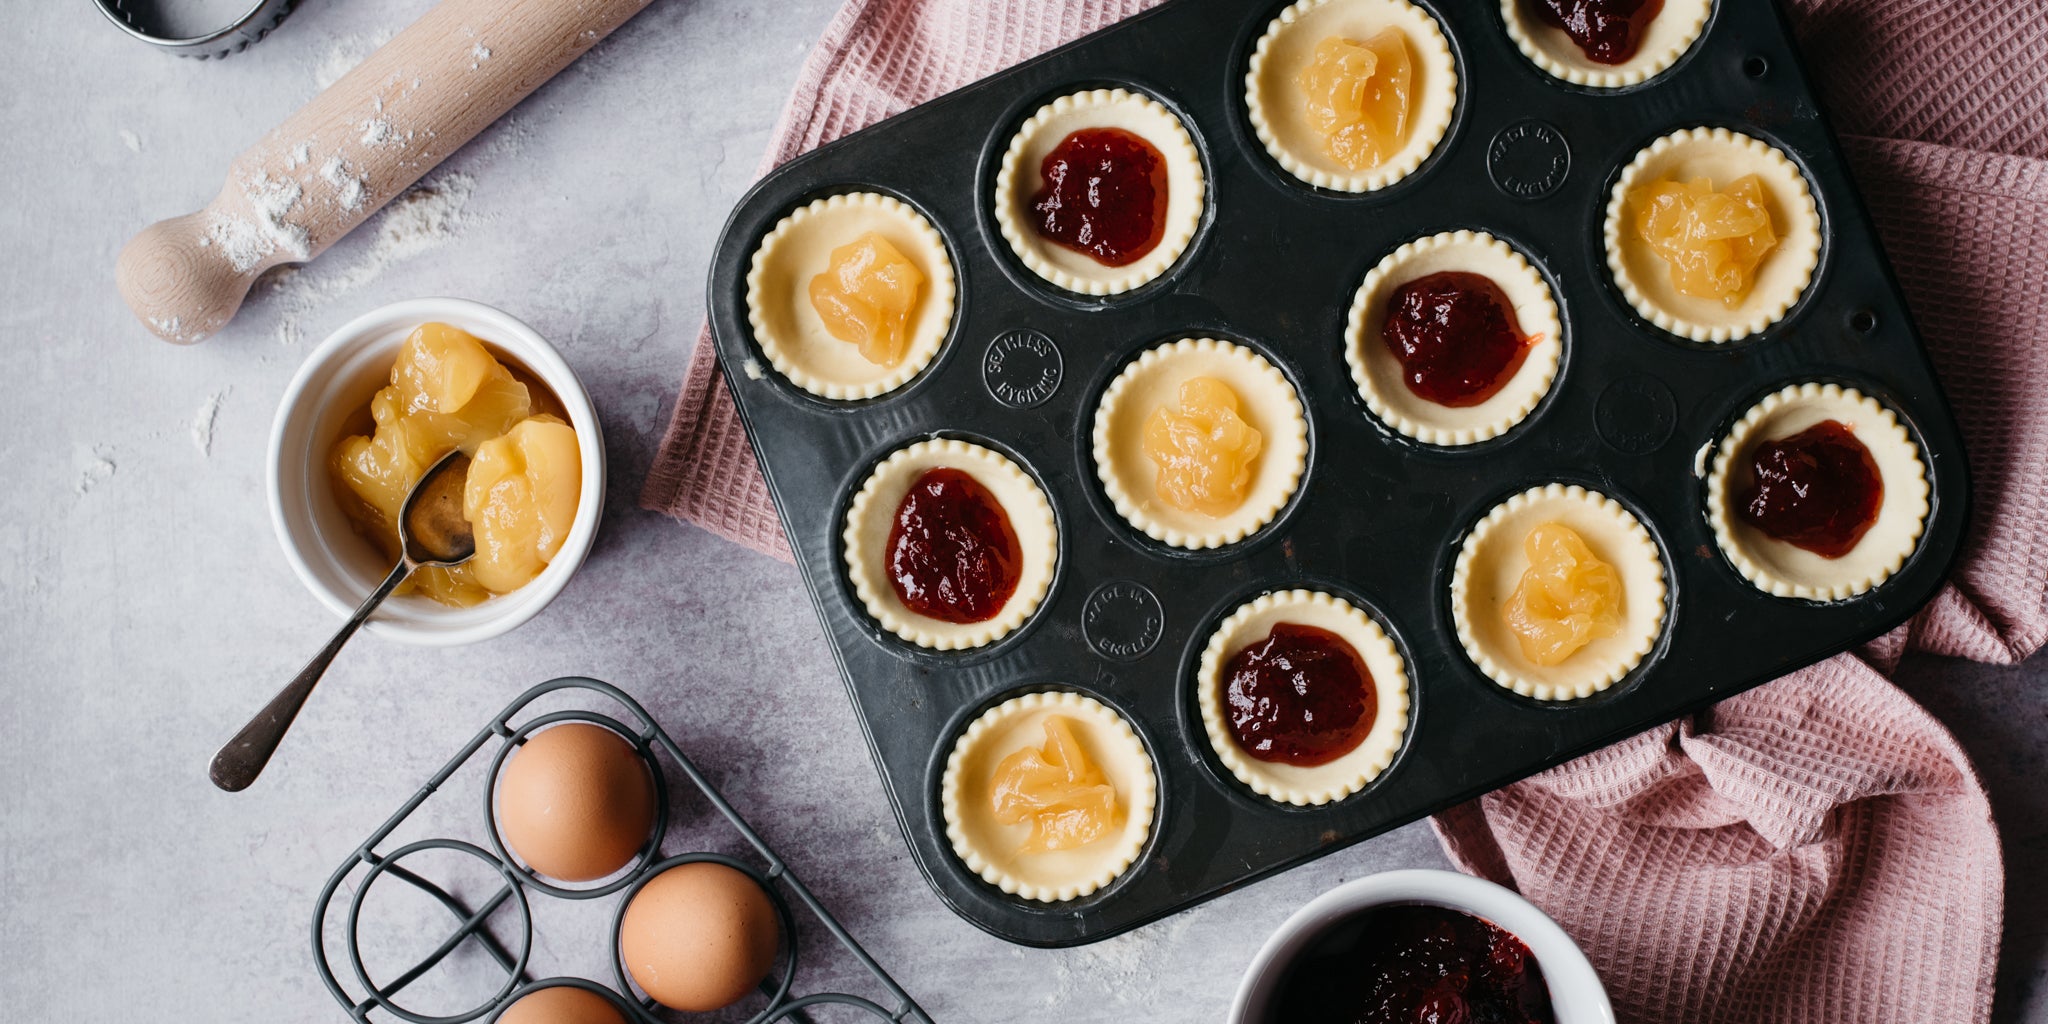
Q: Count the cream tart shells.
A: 12